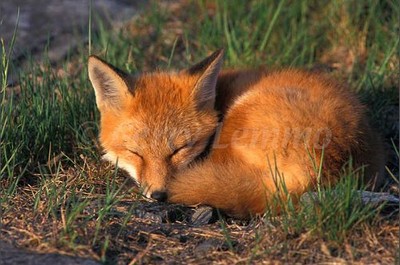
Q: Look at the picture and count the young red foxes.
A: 1